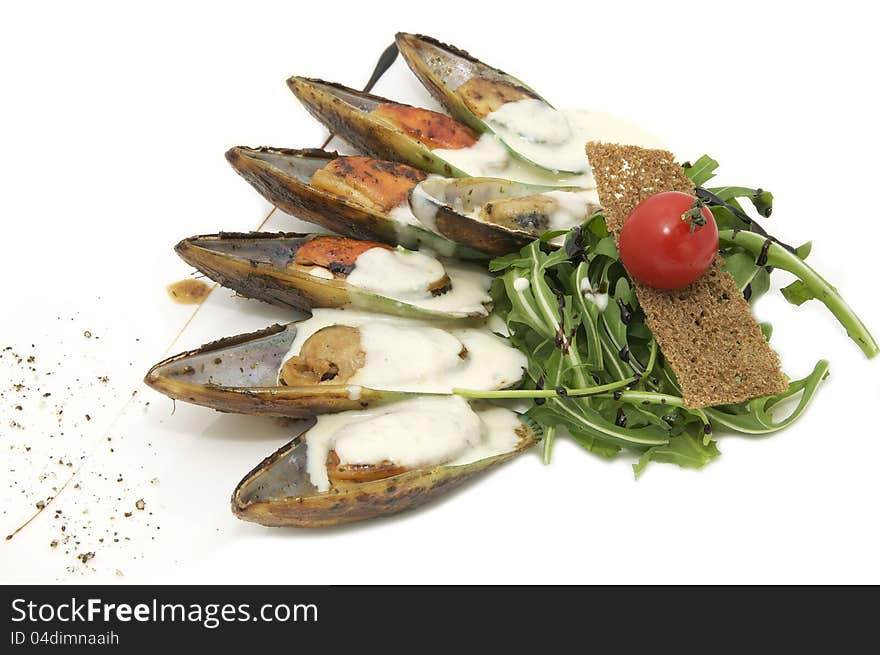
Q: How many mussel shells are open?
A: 7